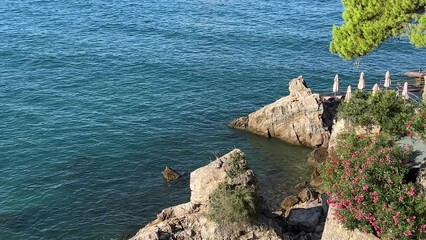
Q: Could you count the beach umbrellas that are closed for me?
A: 6